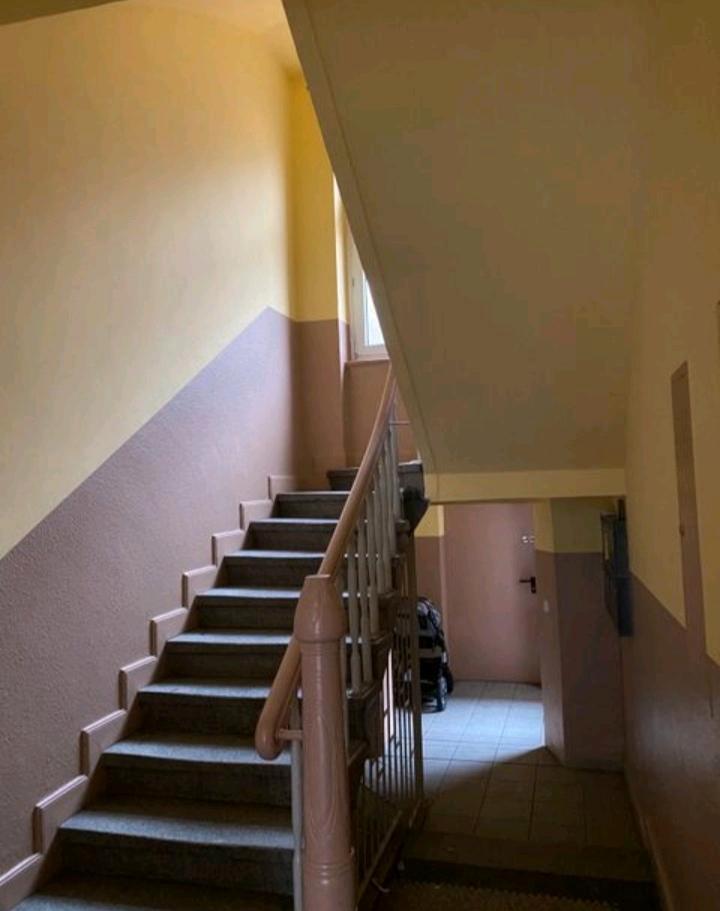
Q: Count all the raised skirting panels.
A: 9